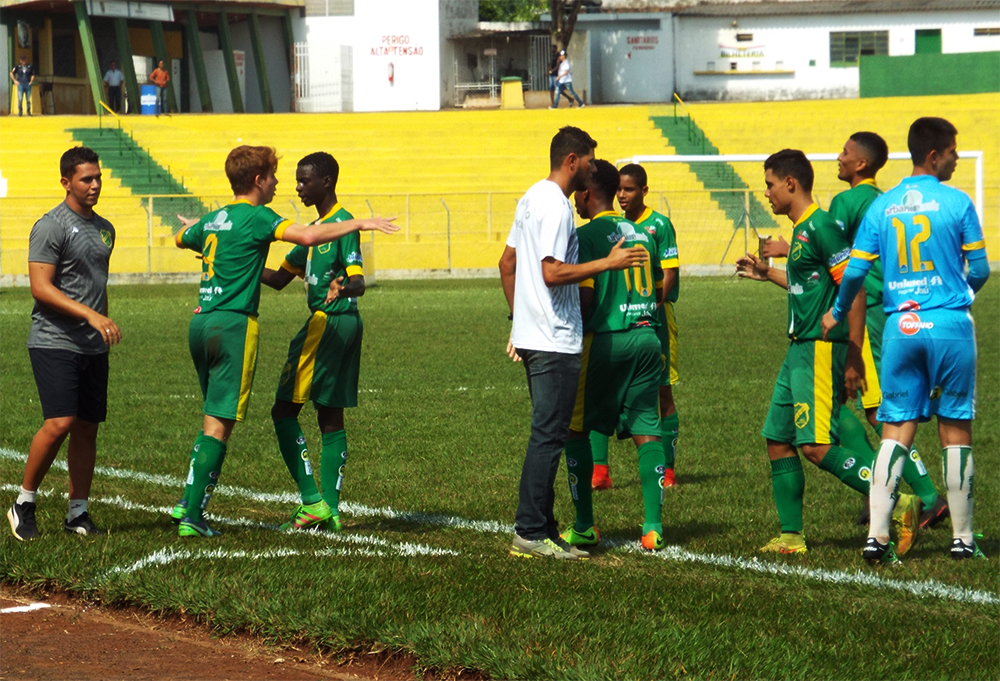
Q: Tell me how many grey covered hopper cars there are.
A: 0